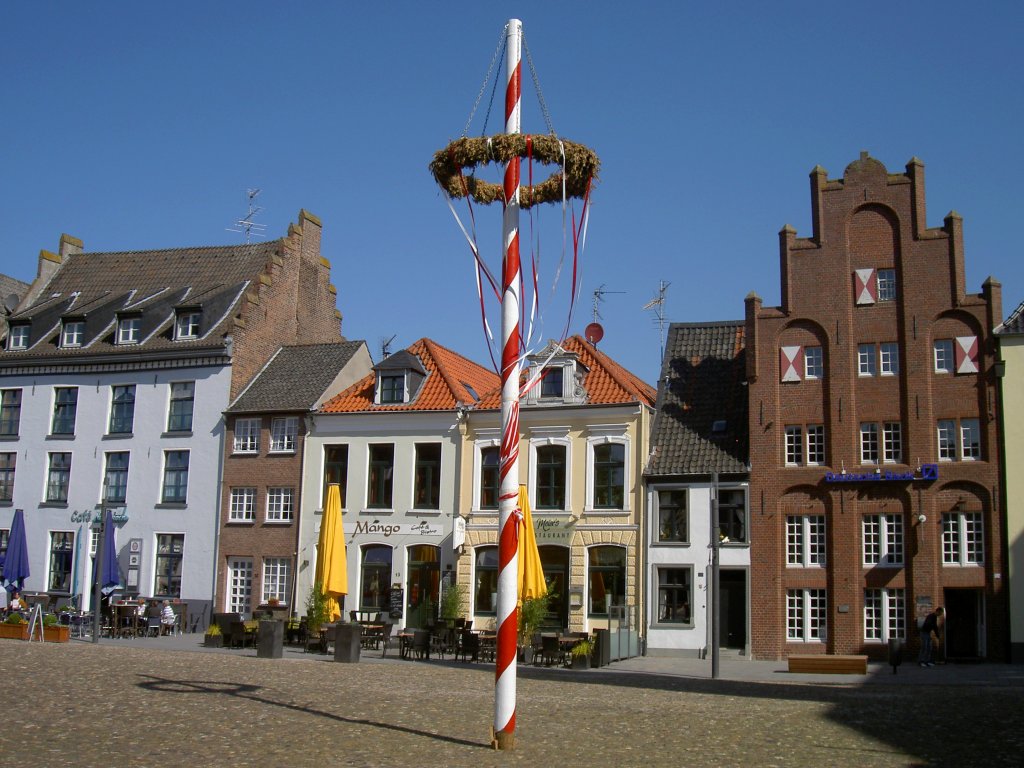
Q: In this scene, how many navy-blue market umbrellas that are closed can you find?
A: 2